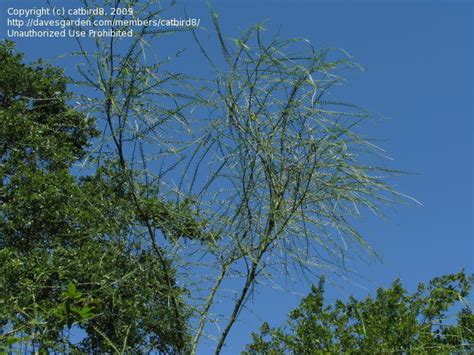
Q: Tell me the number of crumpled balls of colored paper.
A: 0